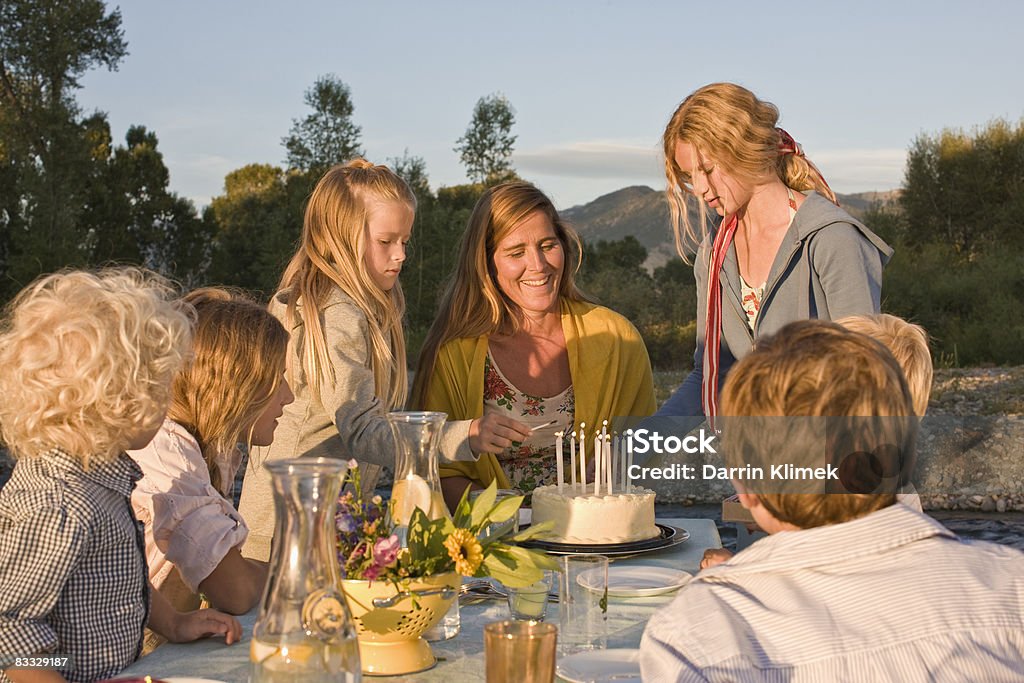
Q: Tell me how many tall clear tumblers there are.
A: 1